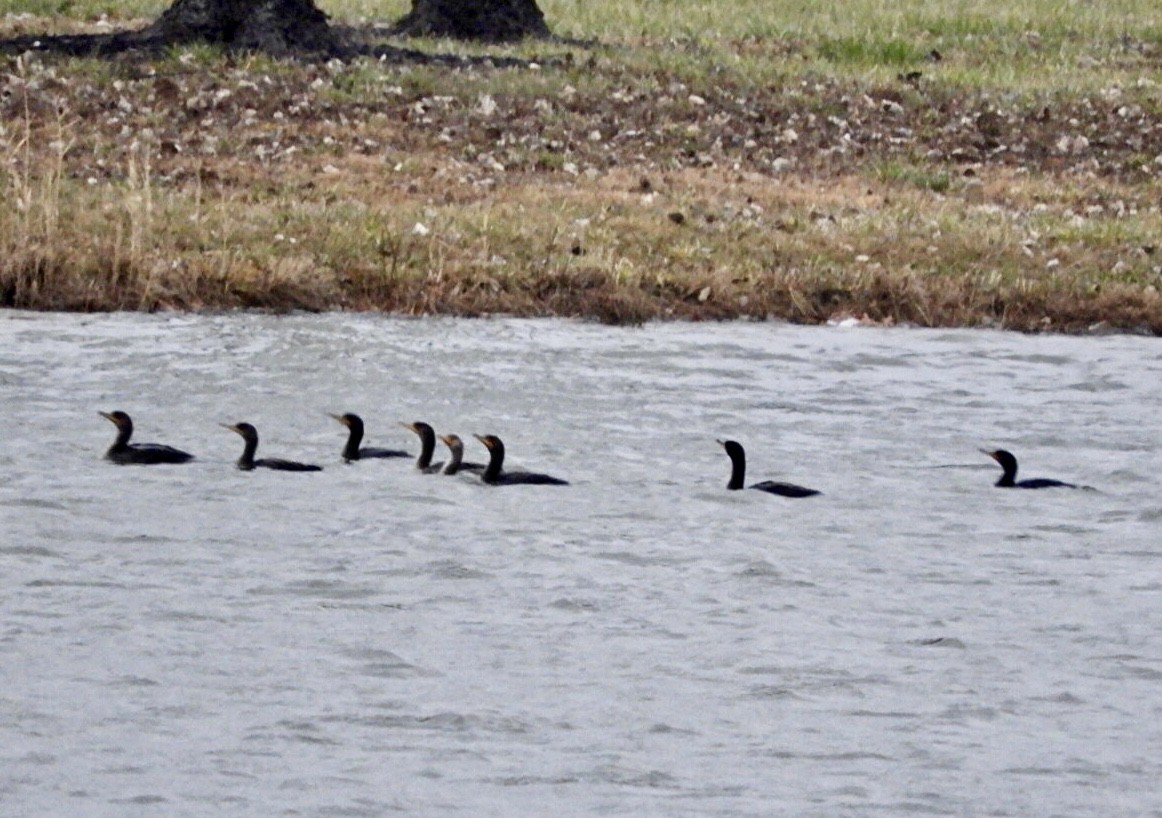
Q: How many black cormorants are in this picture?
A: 8